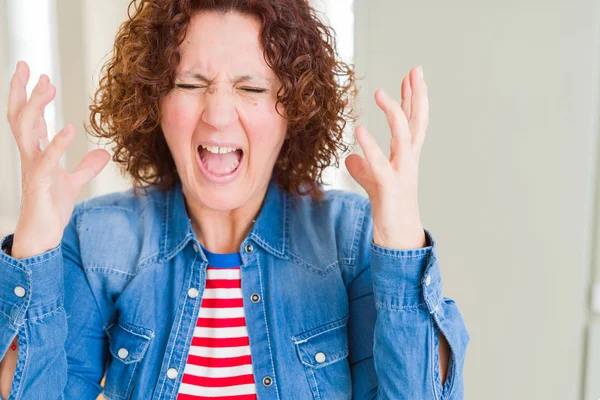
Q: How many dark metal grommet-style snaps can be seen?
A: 3